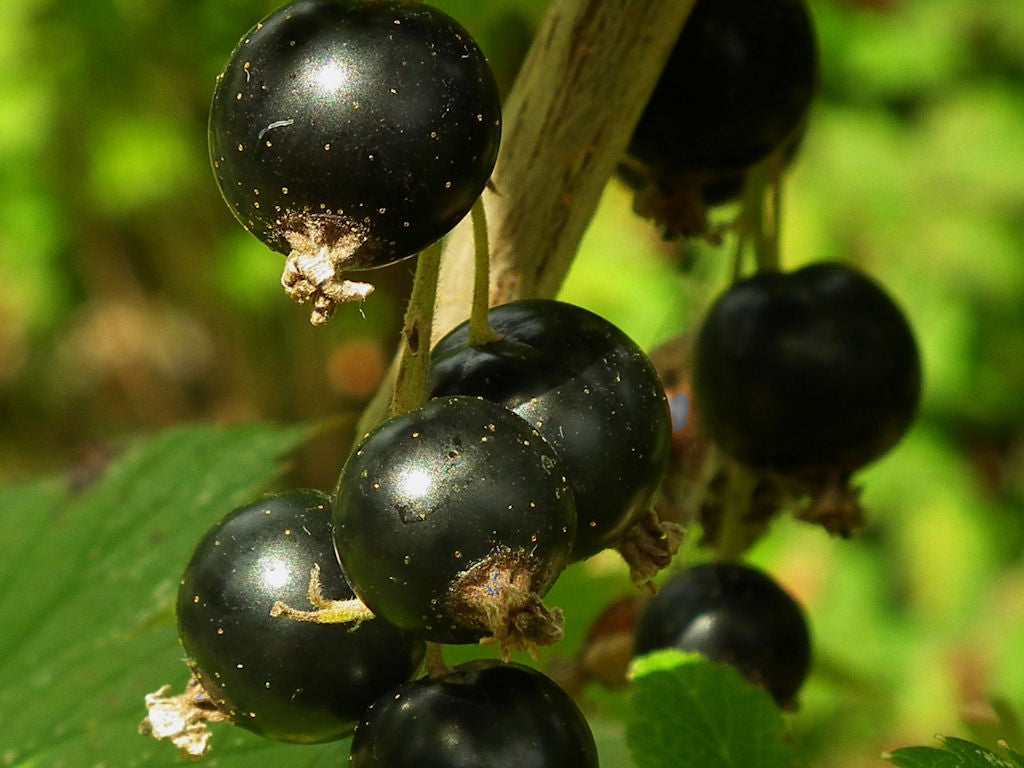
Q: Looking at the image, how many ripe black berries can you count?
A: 8